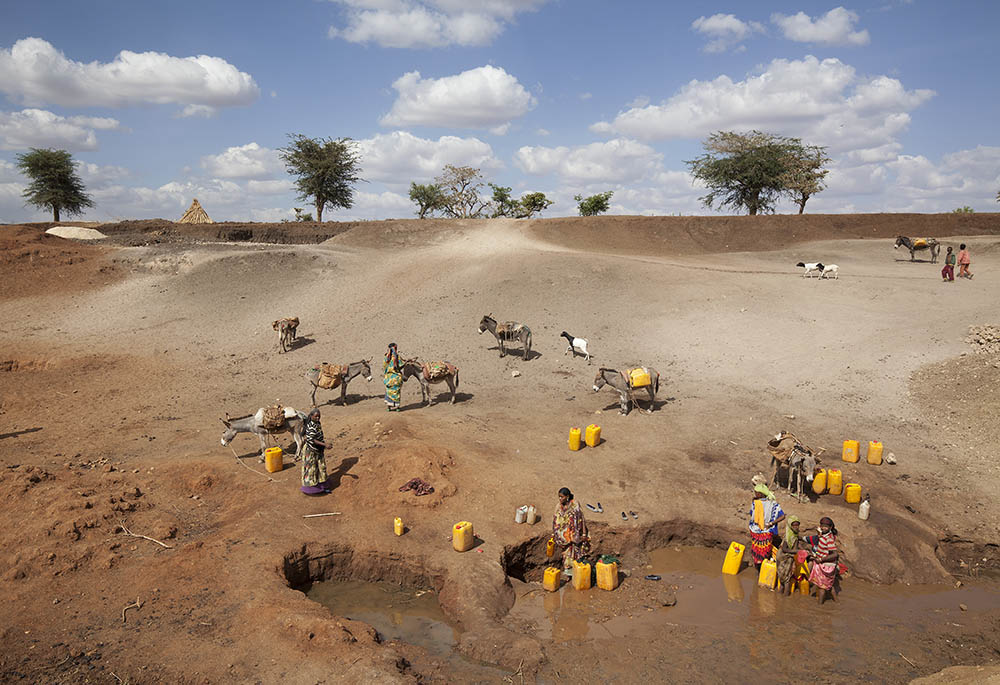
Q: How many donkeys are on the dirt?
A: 8